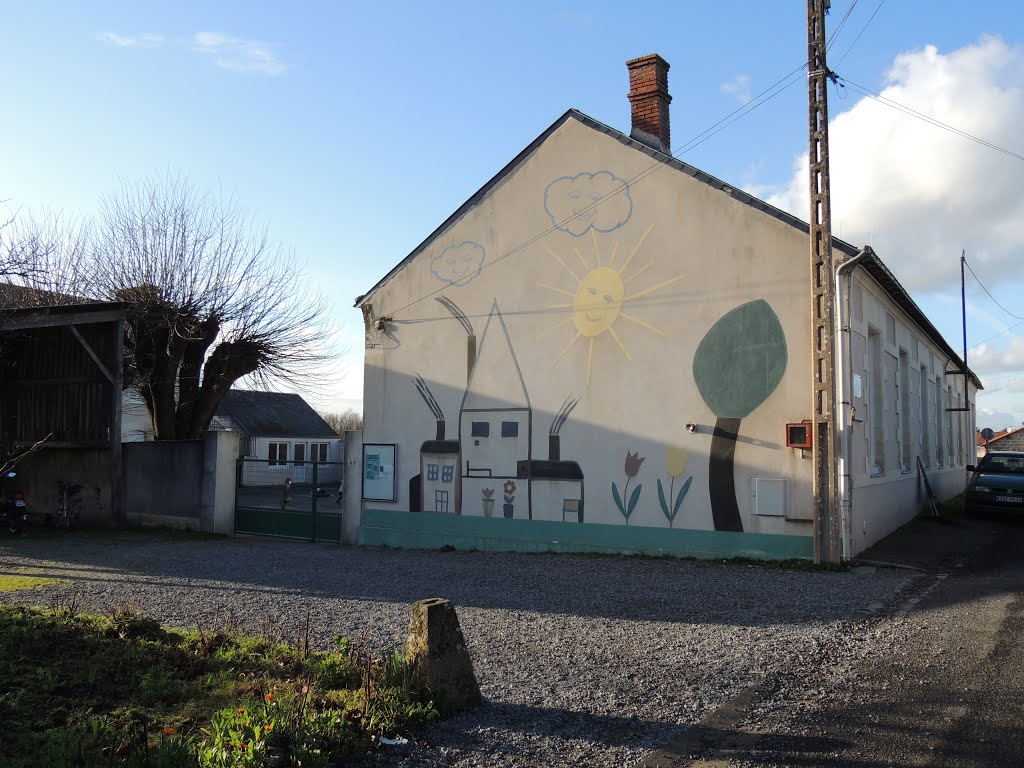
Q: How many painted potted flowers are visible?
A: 2